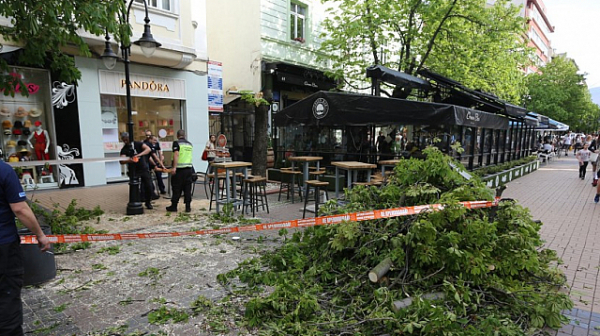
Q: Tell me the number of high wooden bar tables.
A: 4